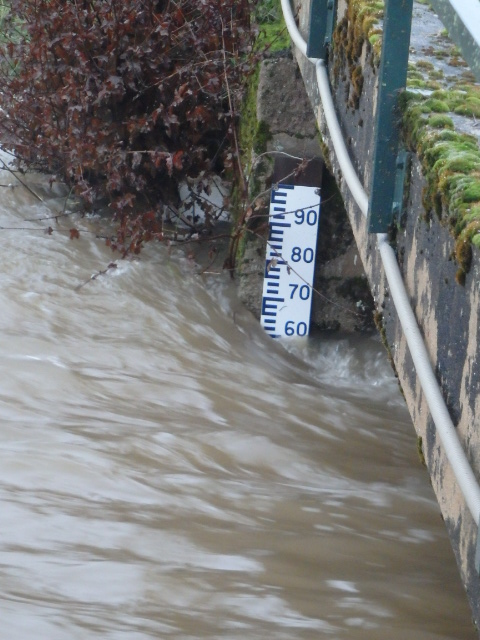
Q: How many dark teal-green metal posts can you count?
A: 2